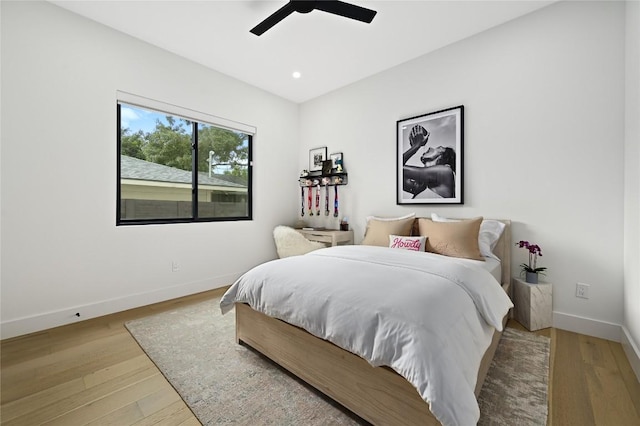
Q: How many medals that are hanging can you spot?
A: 5